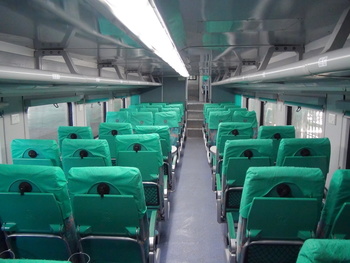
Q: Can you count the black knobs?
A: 12